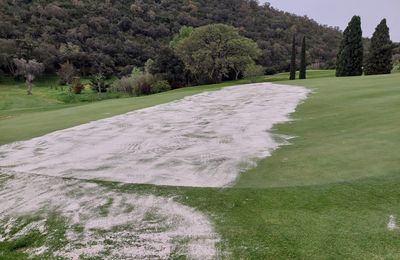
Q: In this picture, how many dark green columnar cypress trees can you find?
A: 4